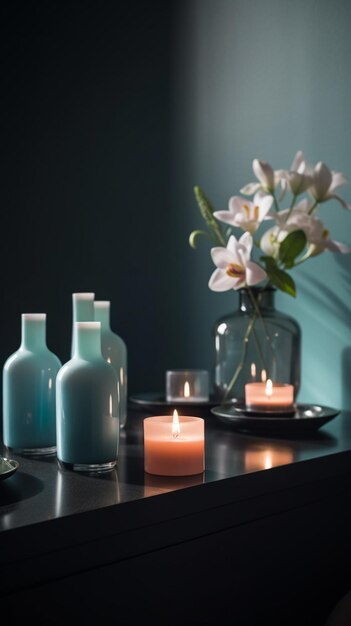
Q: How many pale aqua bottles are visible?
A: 4